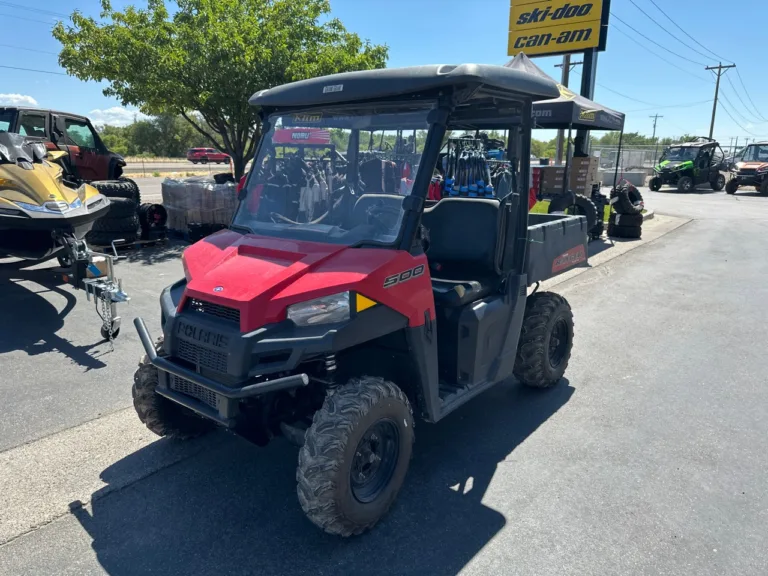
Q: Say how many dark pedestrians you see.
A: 0